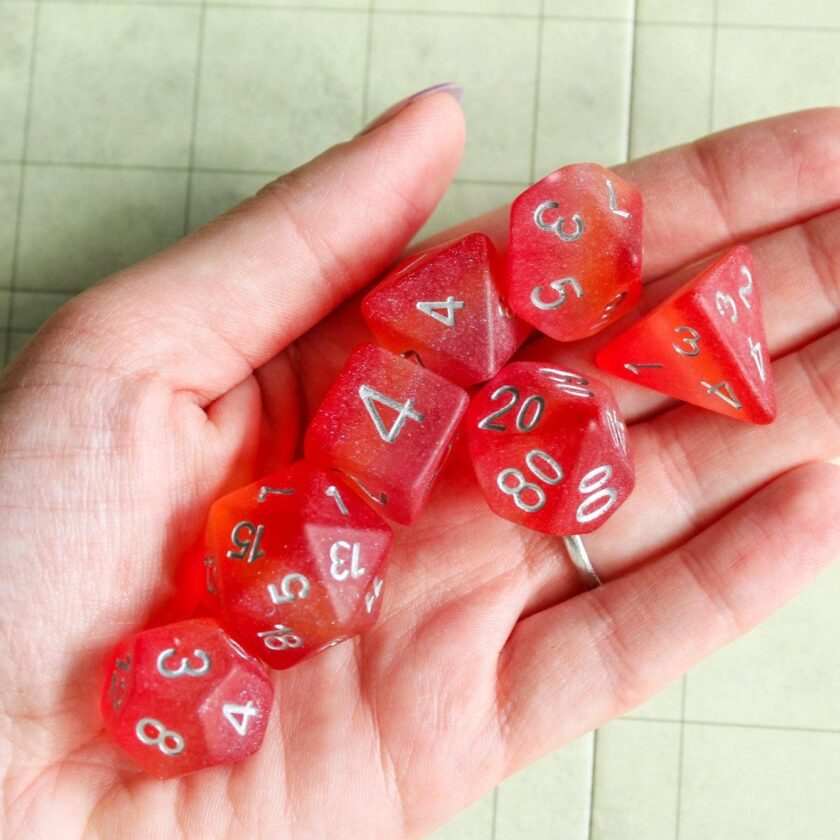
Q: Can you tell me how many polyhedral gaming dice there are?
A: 7